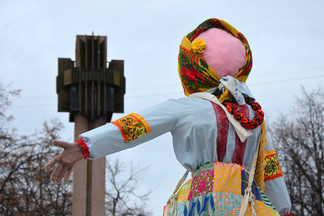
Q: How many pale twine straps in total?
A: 2